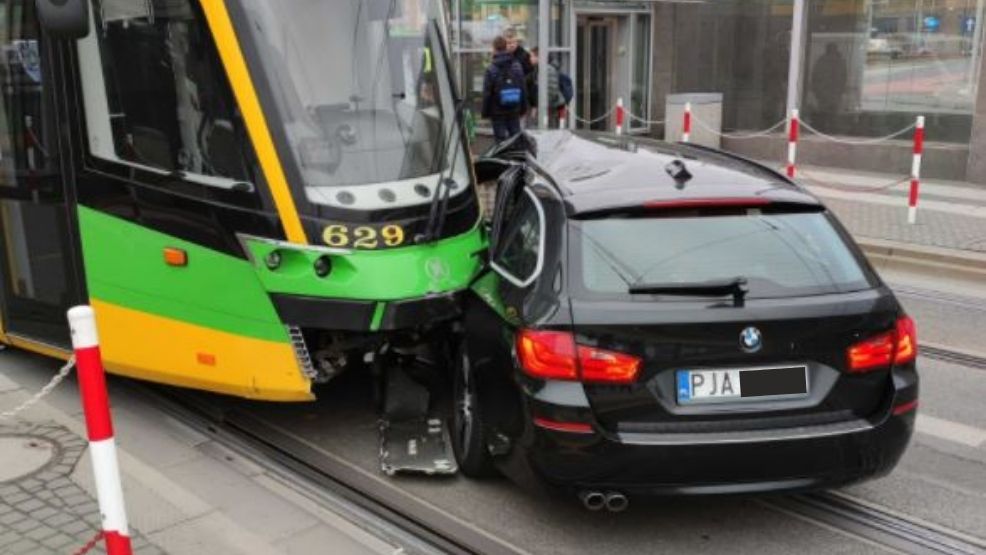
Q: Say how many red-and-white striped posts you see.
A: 6